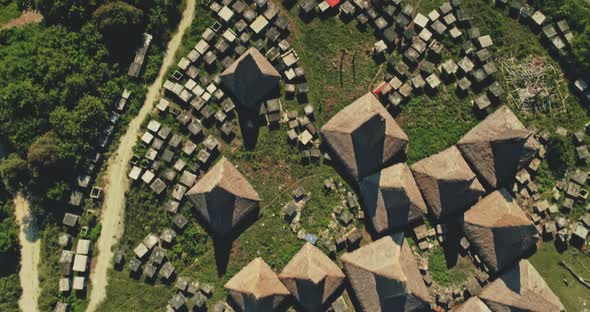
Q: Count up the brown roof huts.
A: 12